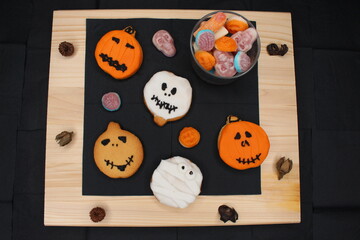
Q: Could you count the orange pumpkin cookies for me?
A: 2